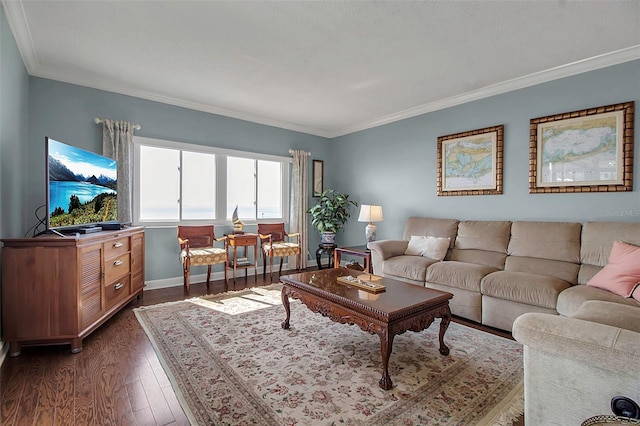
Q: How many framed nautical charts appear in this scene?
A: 2